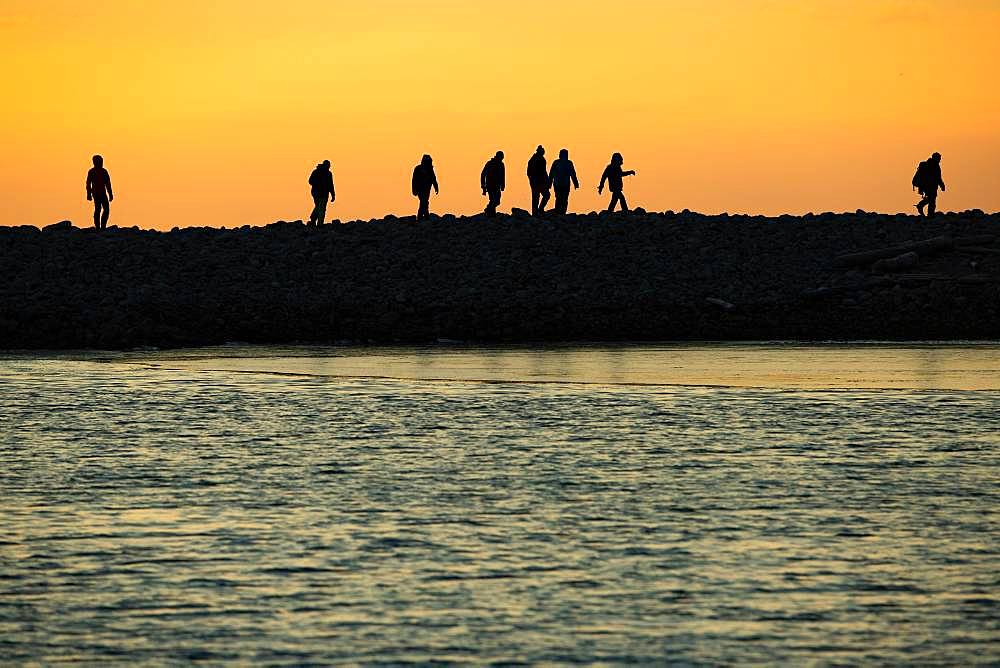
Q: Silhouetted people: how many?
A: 8